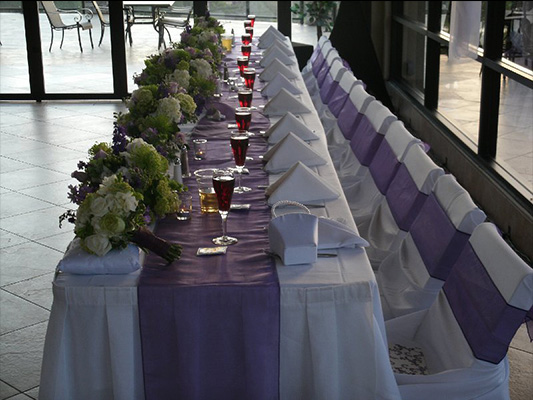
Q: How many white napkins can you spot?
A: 11